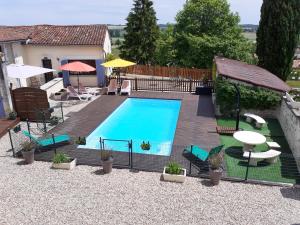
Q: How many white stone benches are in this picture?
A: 3